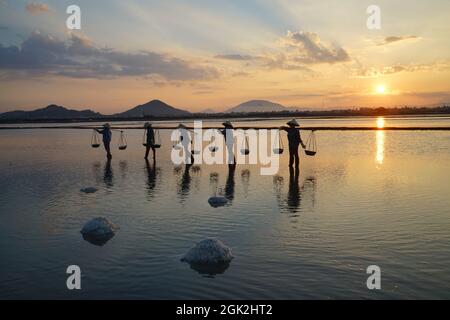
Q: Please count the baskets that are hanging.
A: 10